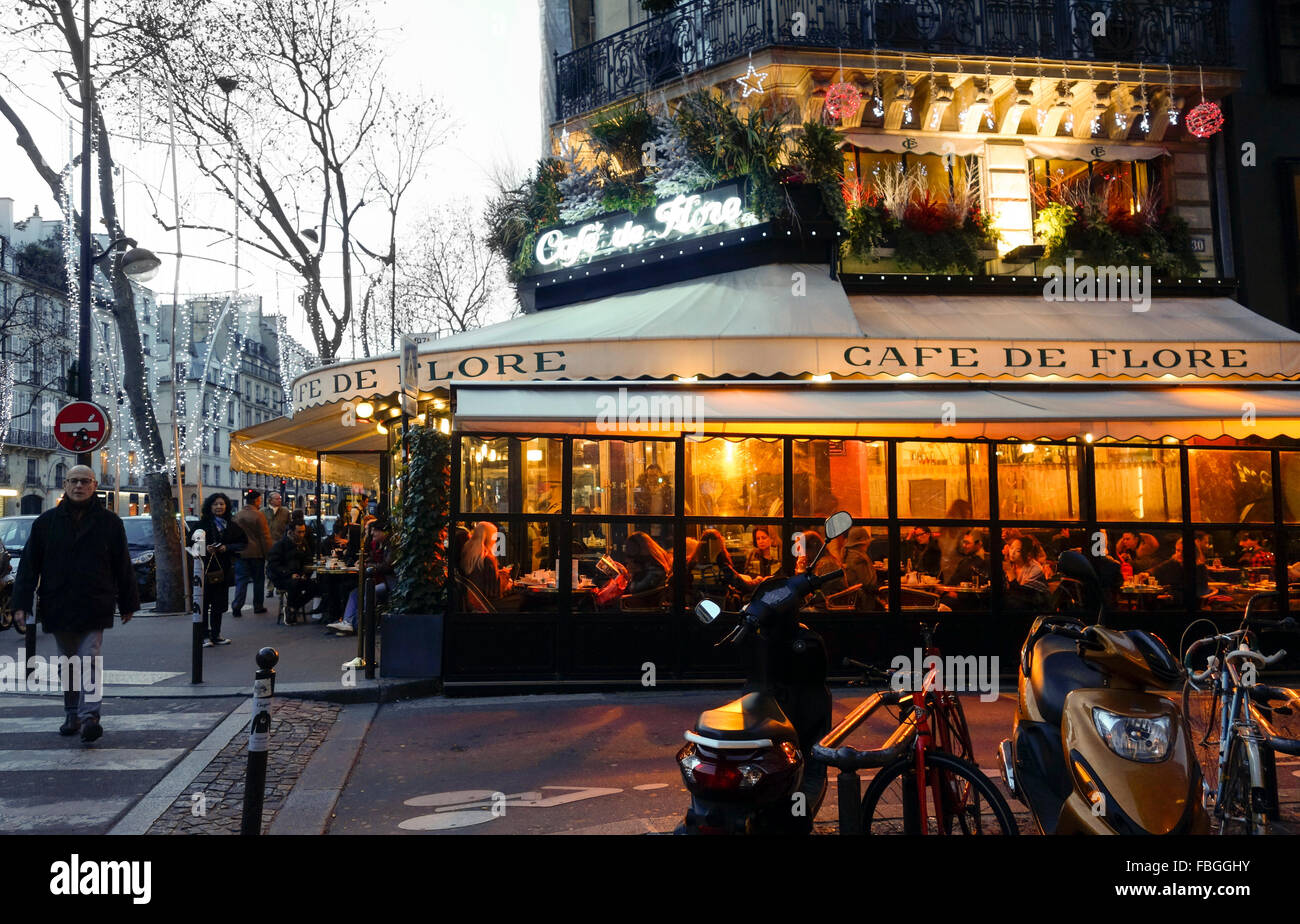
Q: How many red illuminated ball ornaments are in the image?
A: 2